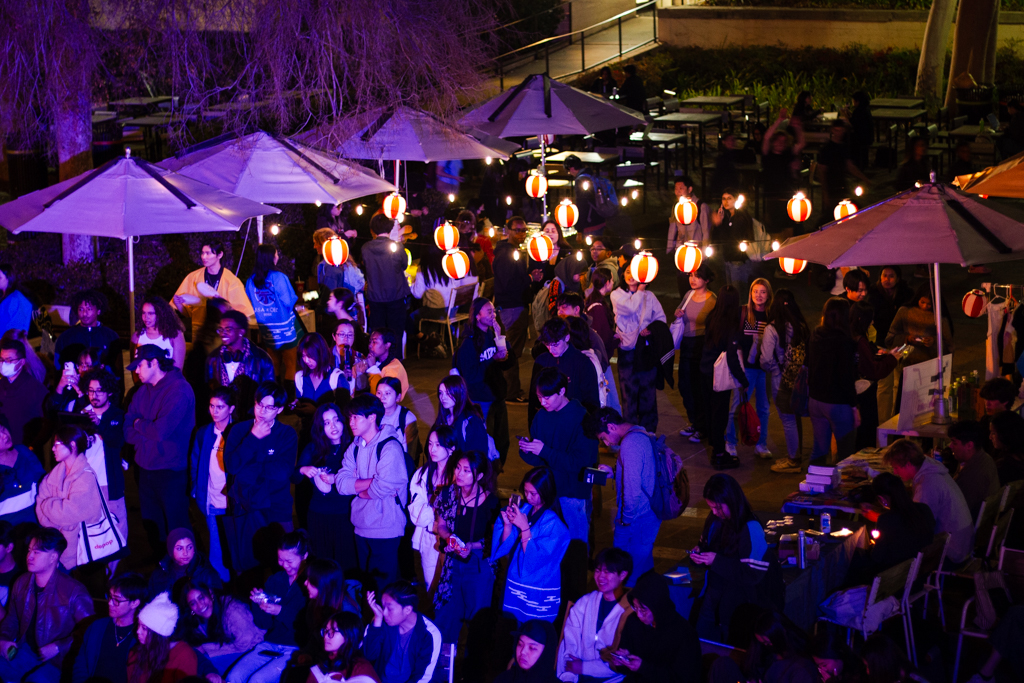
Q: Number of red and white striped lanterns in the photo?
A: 14